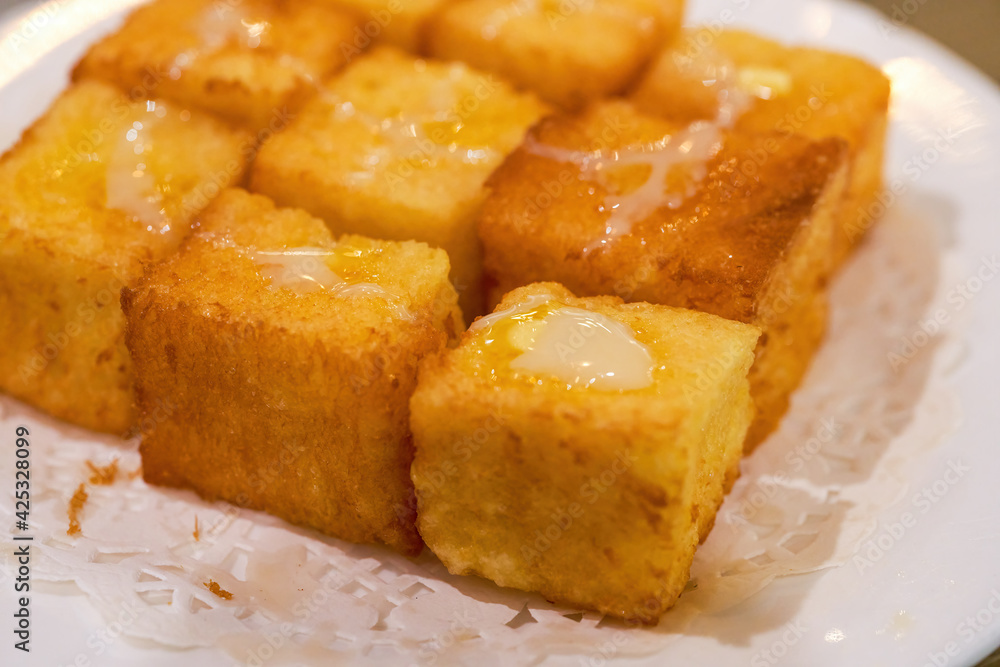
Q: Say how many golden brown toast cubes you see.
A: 9